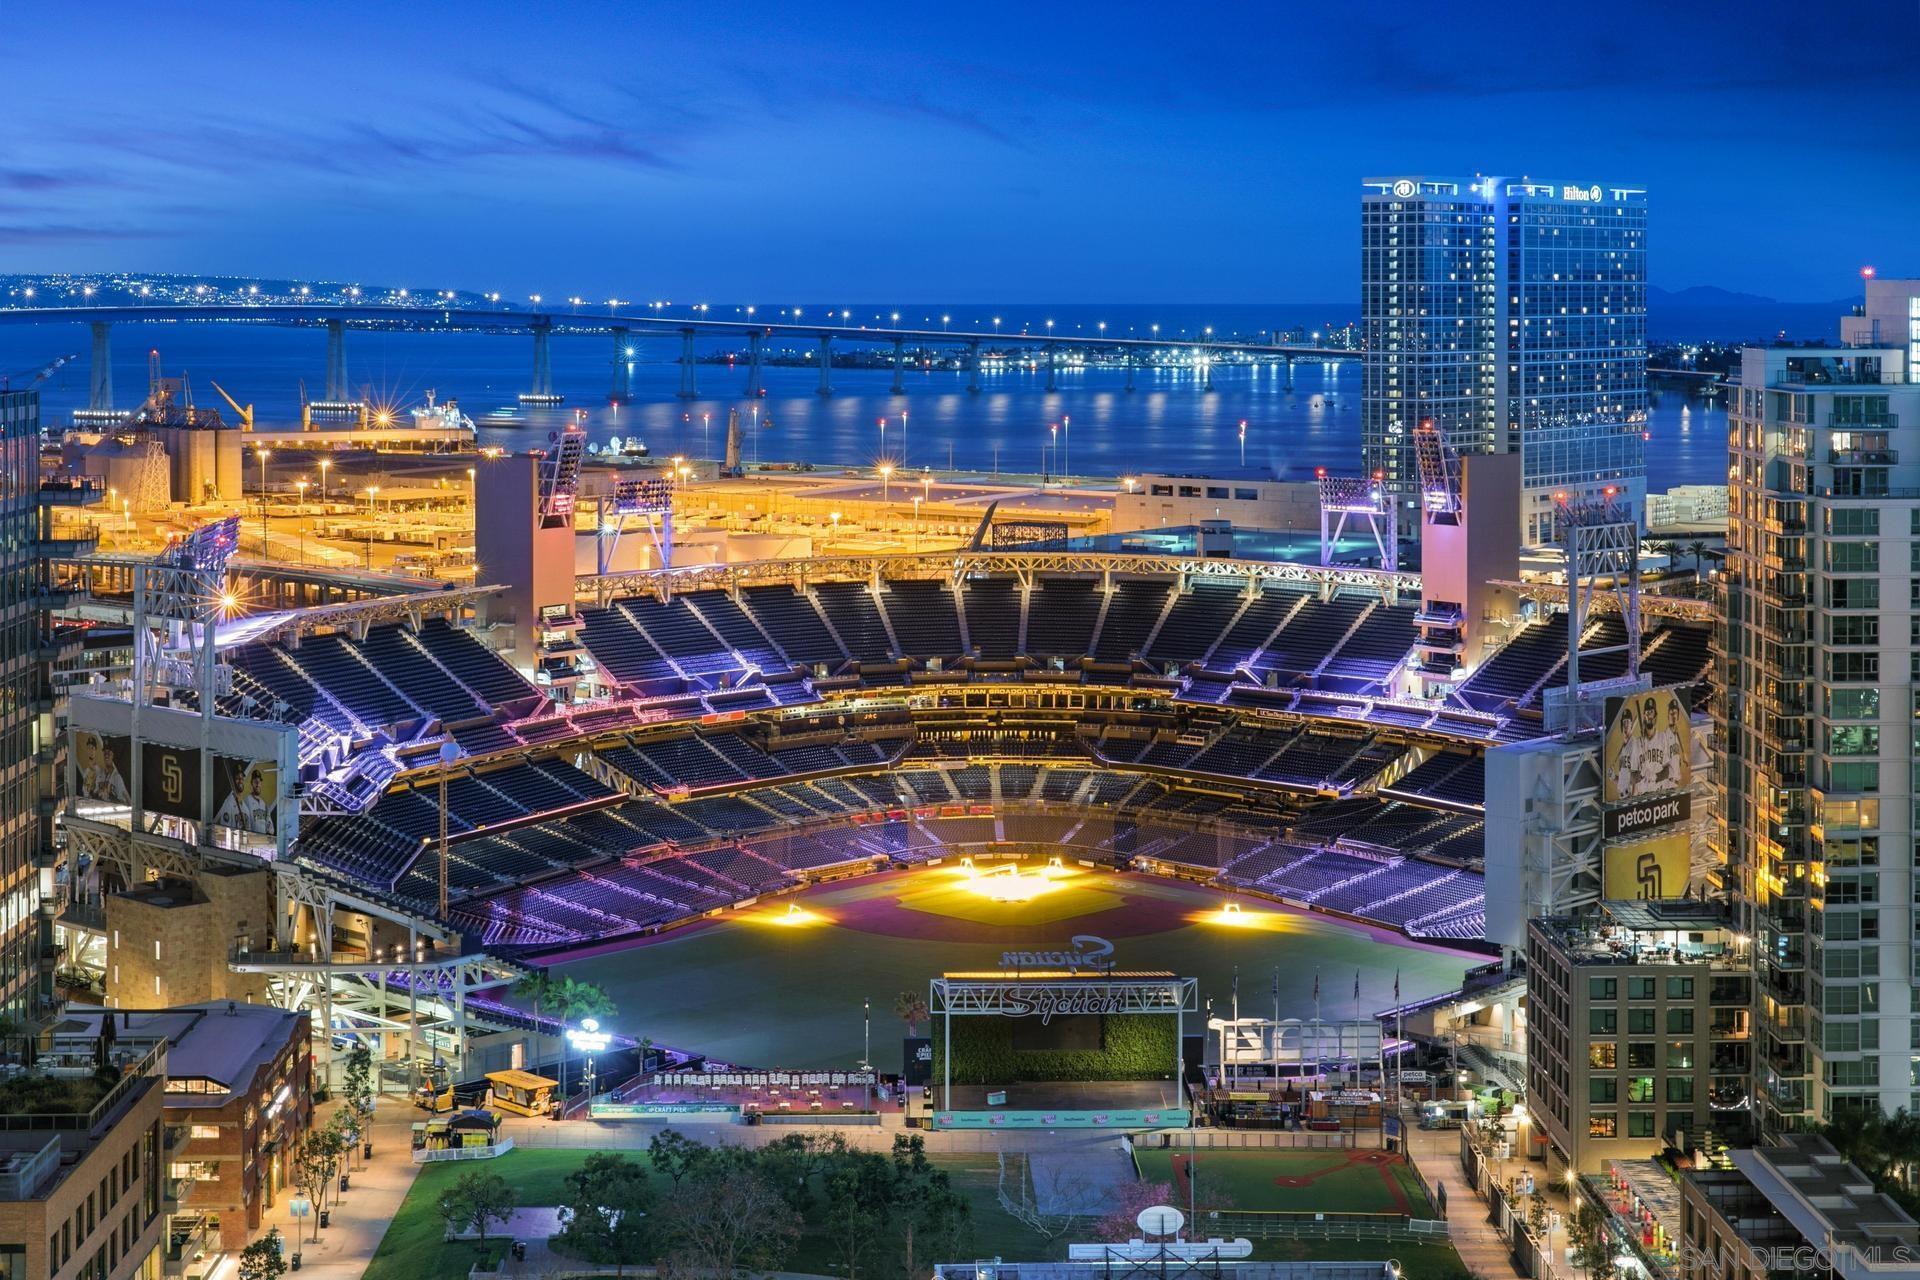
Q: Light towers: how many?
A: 6